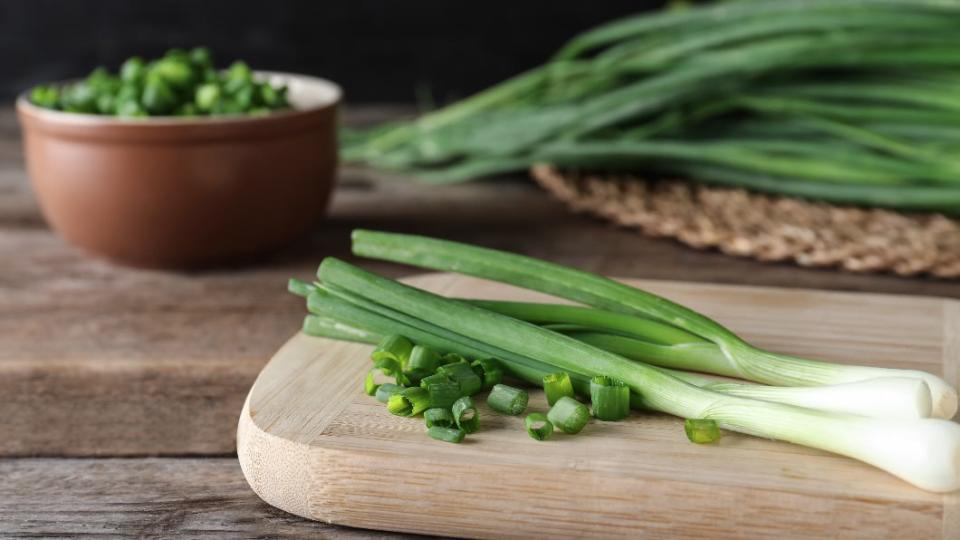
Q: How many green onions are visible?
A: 3